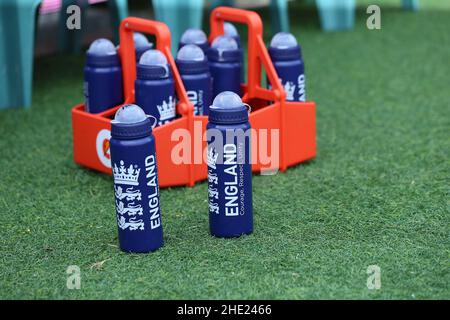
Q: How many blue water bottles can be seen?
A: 10